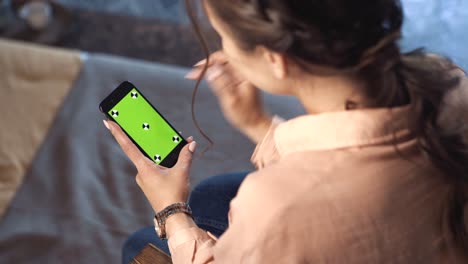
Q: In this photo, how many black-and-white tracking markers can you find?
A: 5